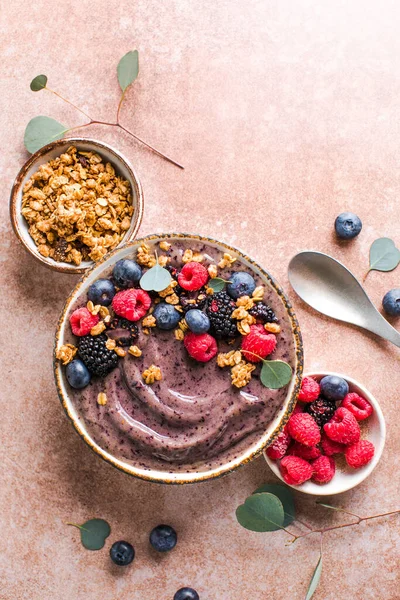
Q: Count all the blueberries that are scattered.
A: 5